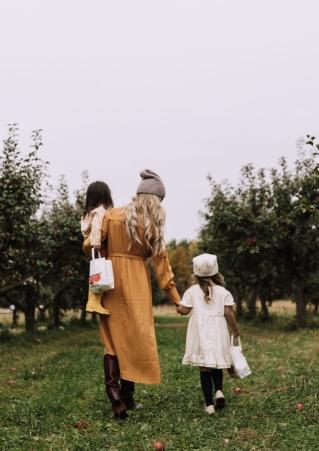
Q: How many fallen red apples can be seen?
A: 6